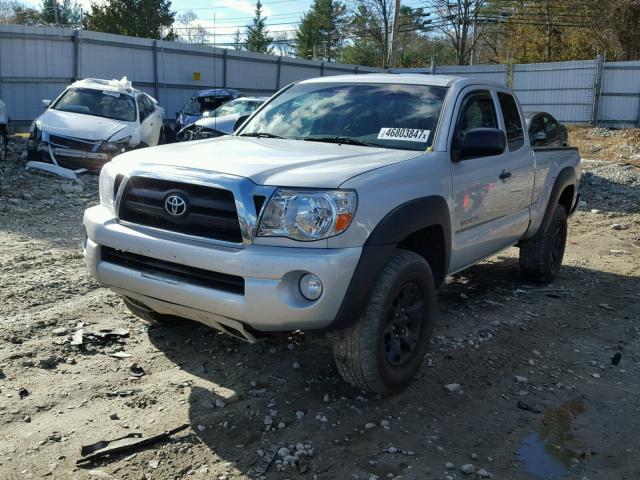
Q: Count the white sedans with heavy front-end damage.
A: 1